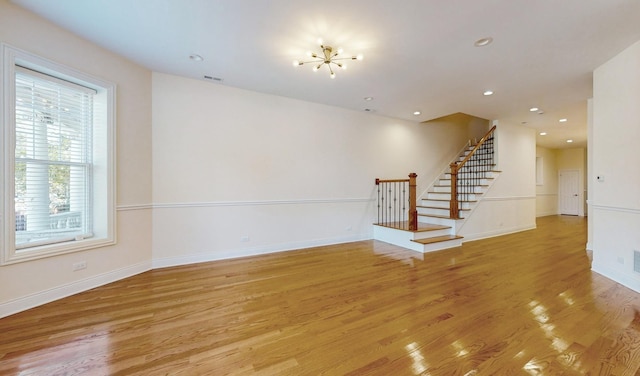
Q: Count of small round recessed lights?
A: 9